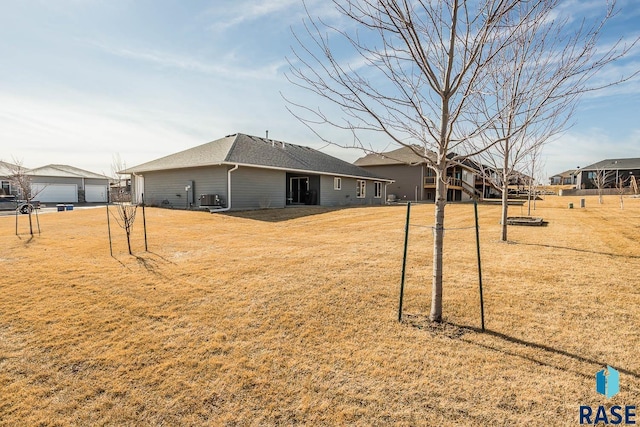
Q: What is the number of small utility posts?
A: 2